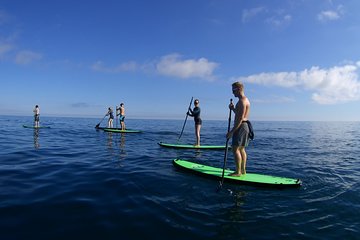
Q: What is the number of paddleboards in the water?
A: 5